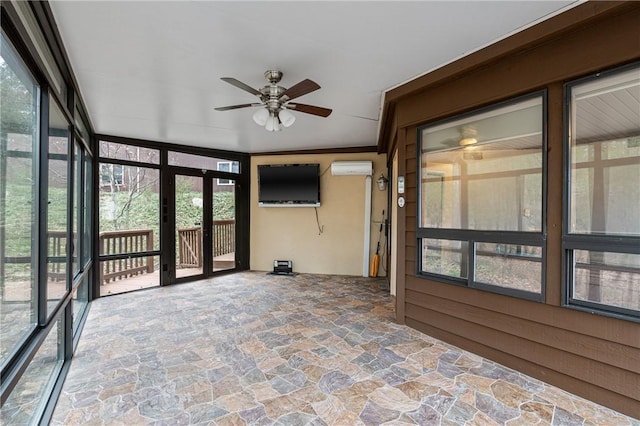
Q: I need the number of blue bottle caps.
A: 0